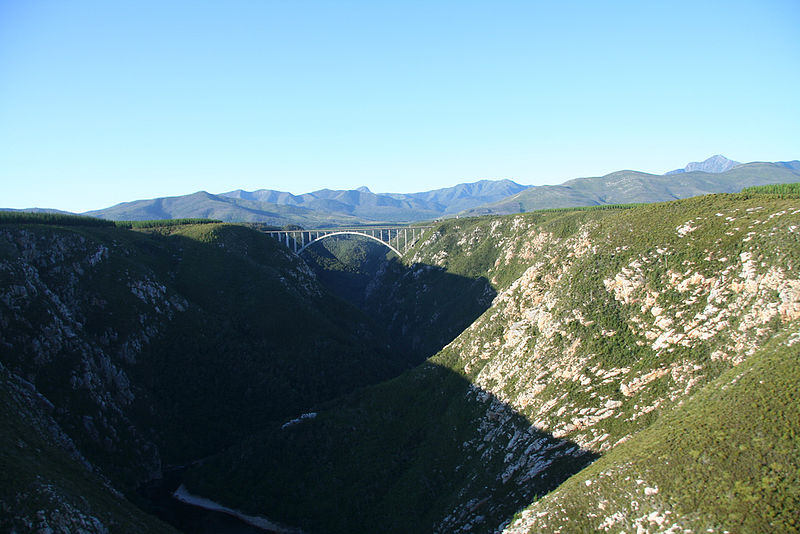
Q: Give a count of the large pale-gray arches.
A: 1